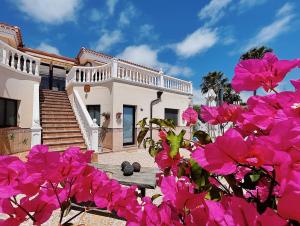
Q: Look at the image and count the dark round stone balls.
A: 3